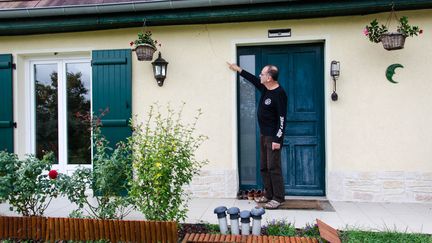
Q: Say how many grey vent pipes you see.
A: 4